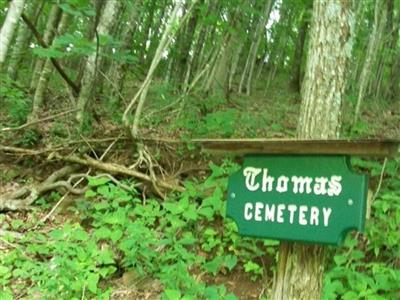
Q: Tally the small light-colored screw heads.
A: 2